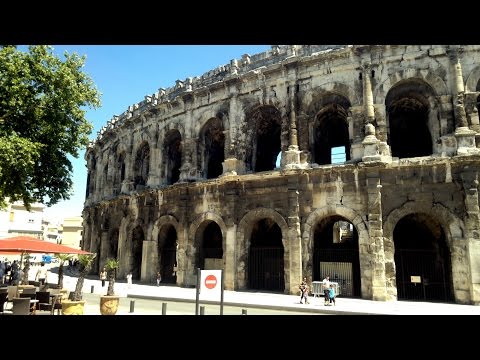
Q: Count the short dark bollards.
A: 5